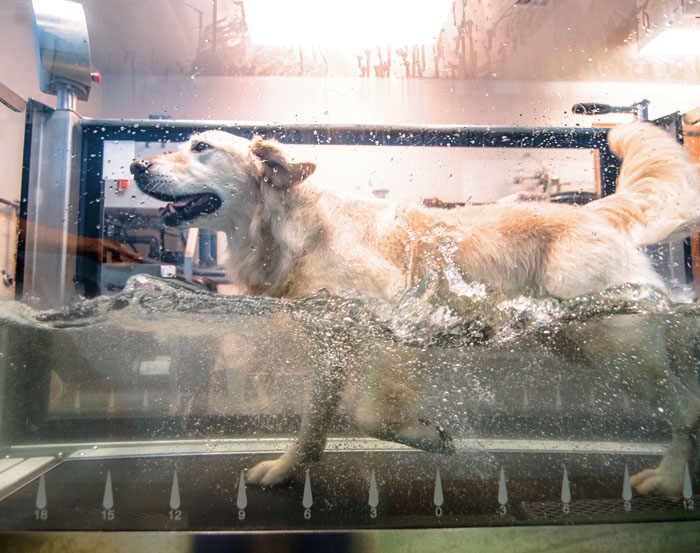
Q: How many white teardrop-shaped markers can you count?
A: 11